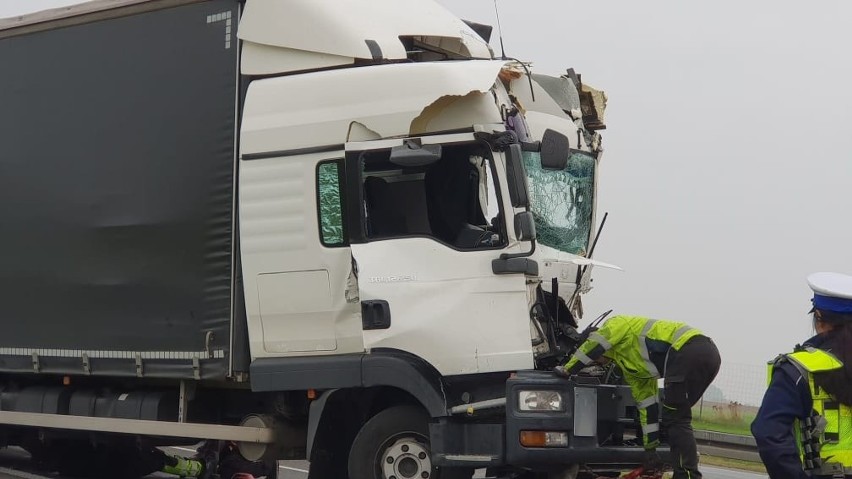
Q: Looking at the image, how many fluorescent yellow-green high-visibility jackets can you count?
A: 2